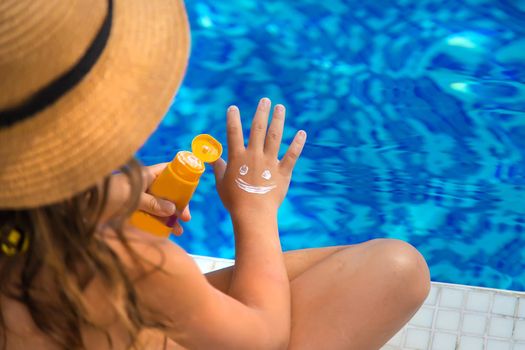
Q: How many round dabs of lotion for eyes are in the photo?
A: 2